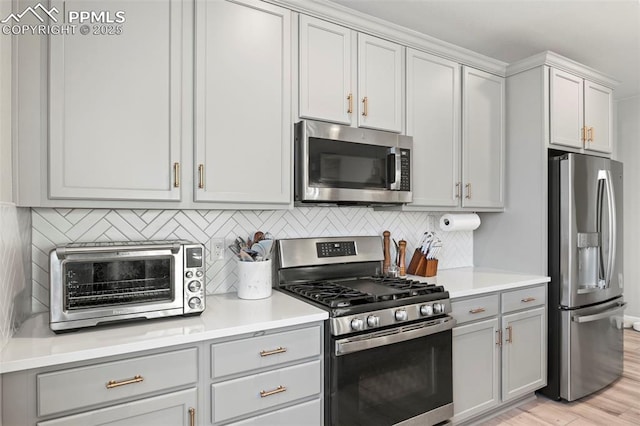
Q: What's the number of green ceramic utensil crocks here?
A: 0